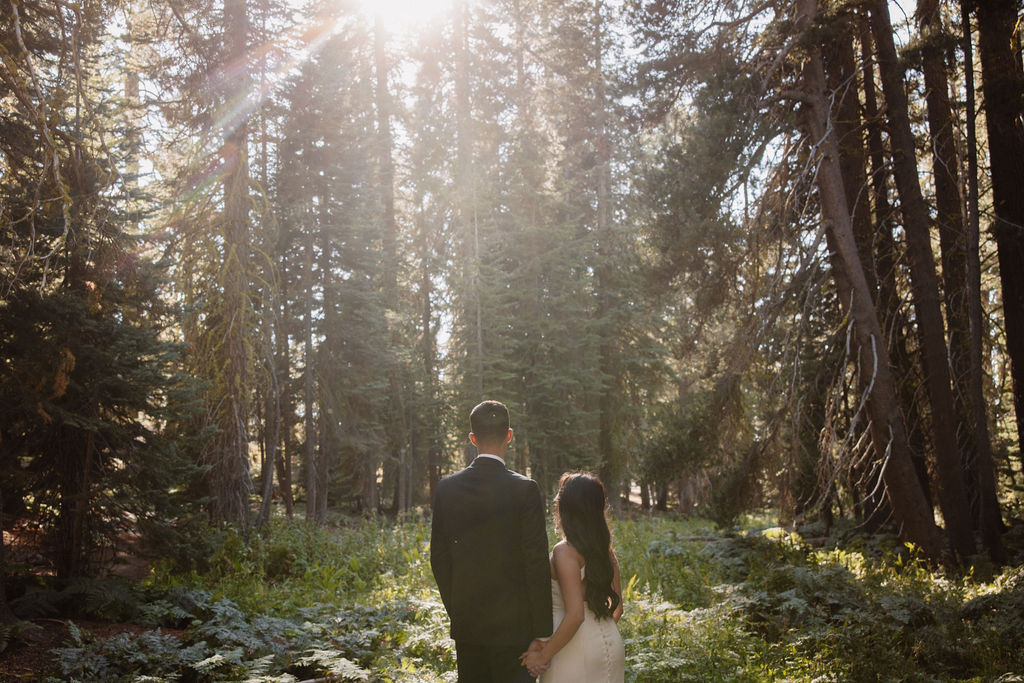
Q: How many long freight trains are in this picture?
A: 0